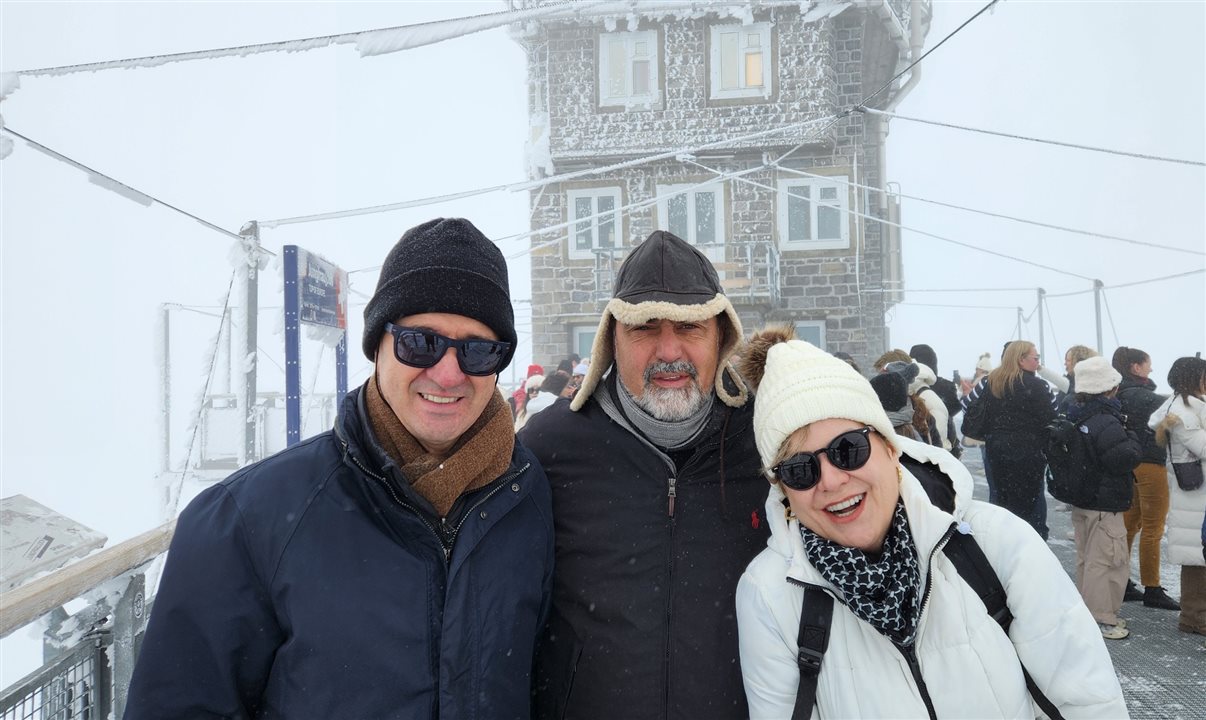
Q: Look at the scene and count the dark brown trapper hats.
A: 1